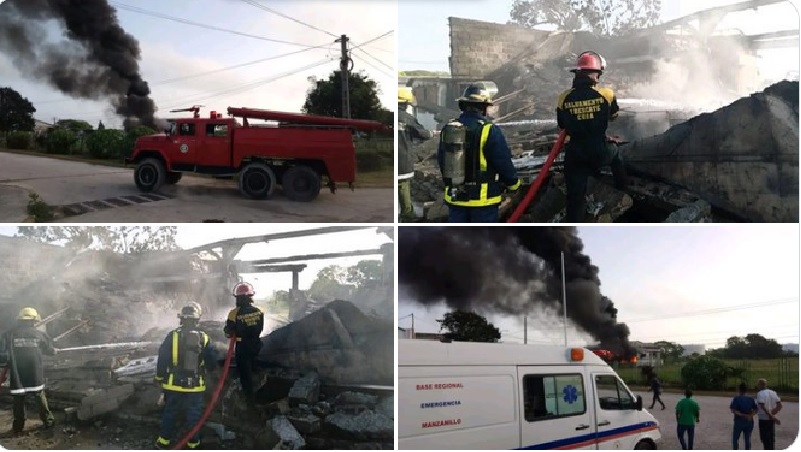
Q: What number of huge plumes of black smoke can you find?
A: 2